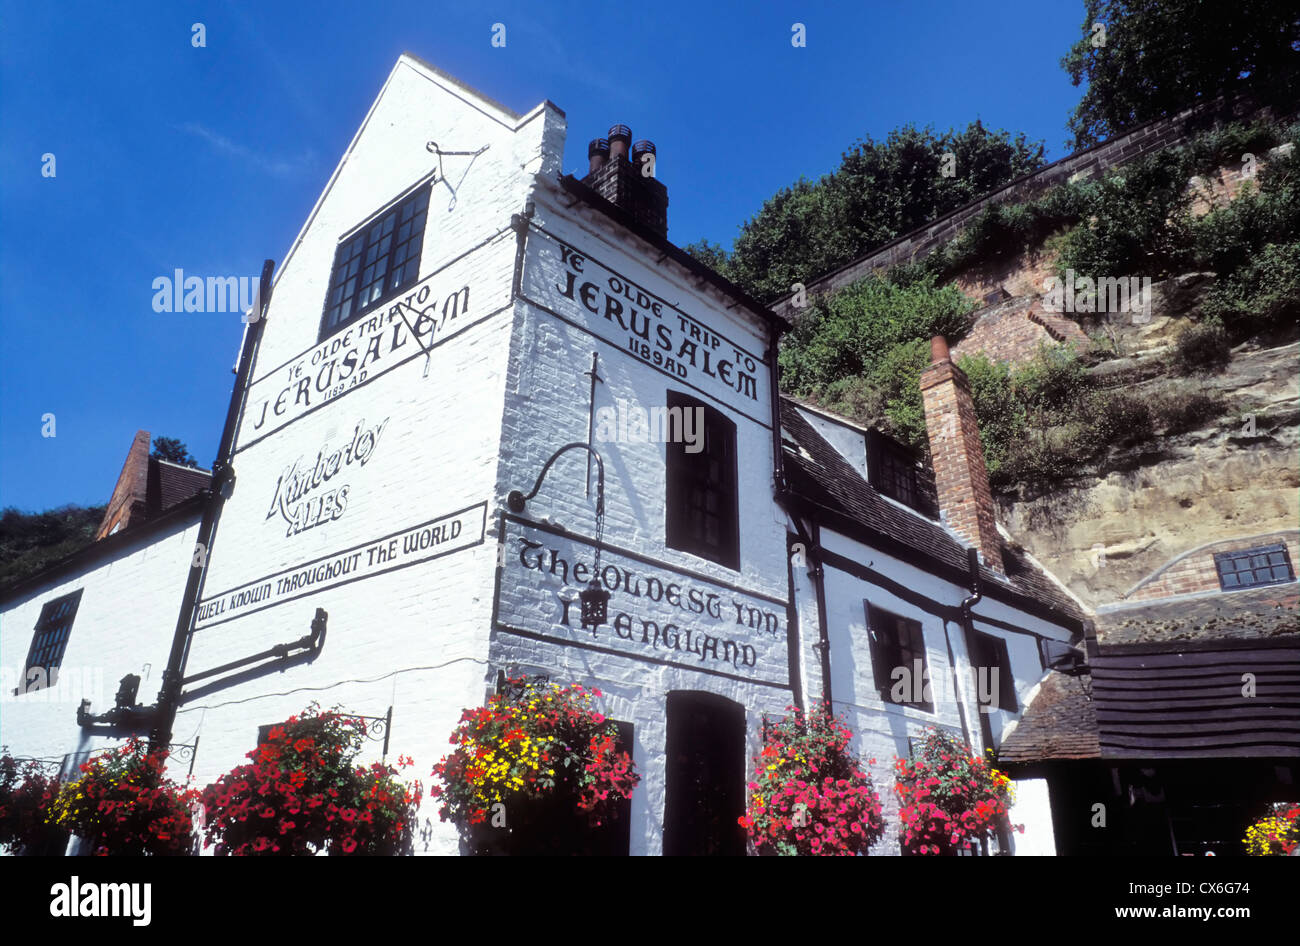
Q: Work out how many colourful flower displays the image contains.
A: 7